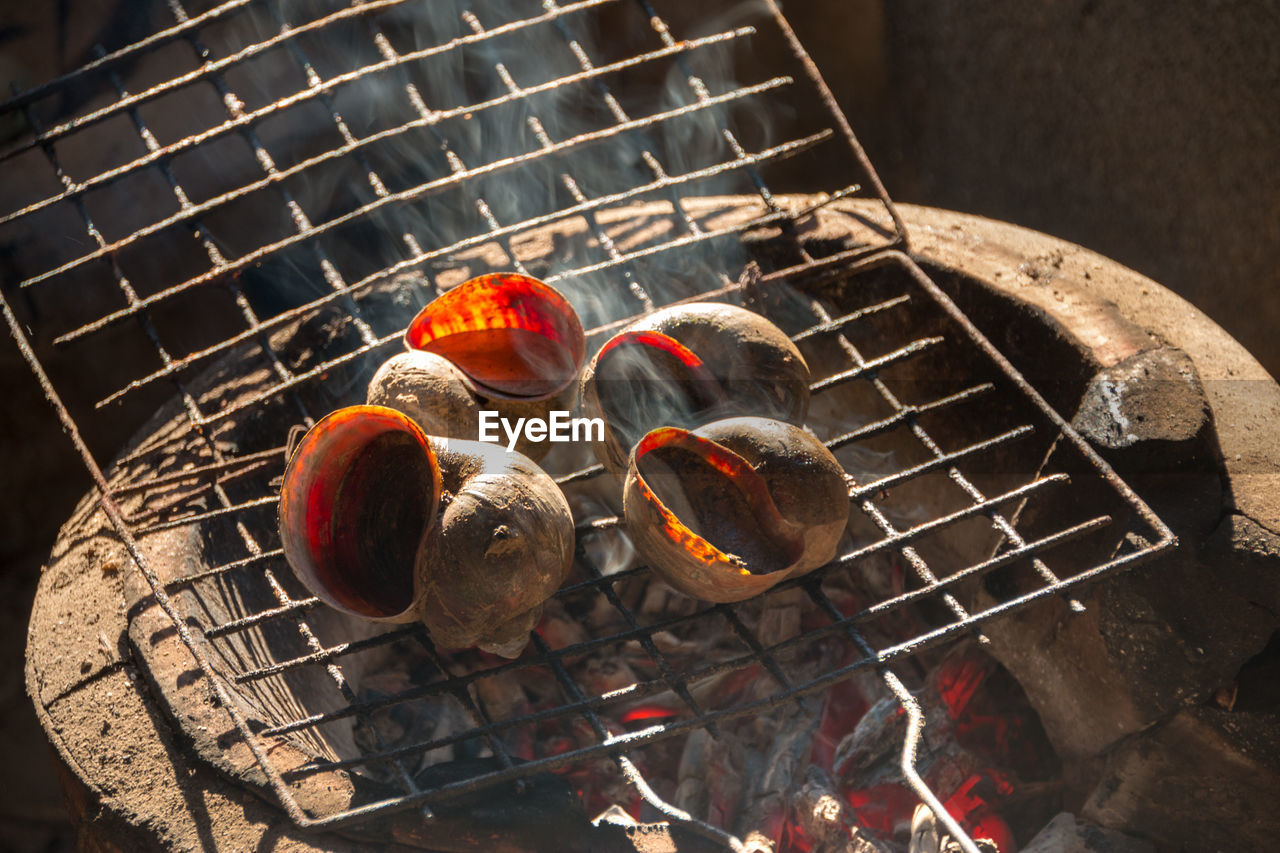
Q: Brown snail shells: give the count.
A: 4